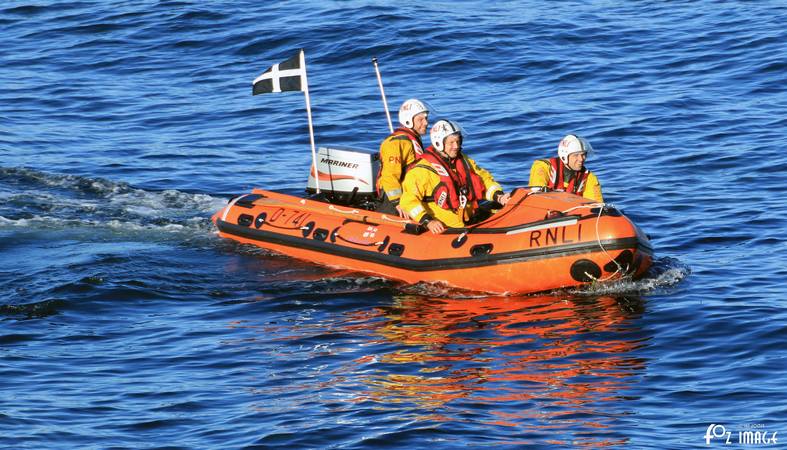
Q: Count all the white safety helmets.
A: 3